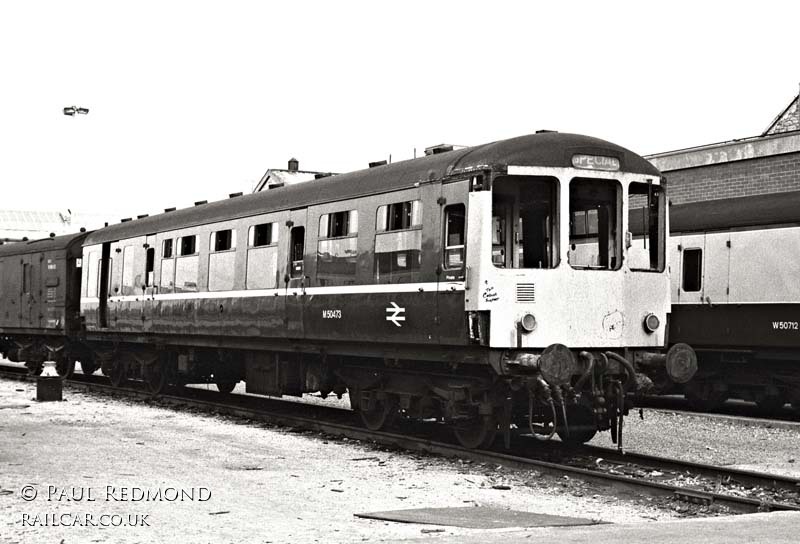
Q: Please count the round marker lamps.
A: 2